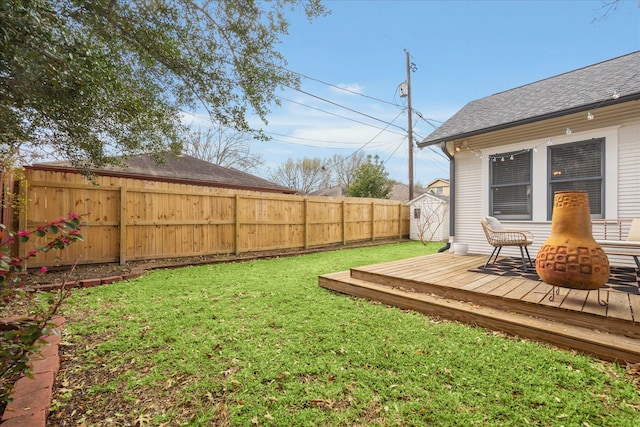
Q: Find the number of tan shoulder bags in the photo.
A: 0